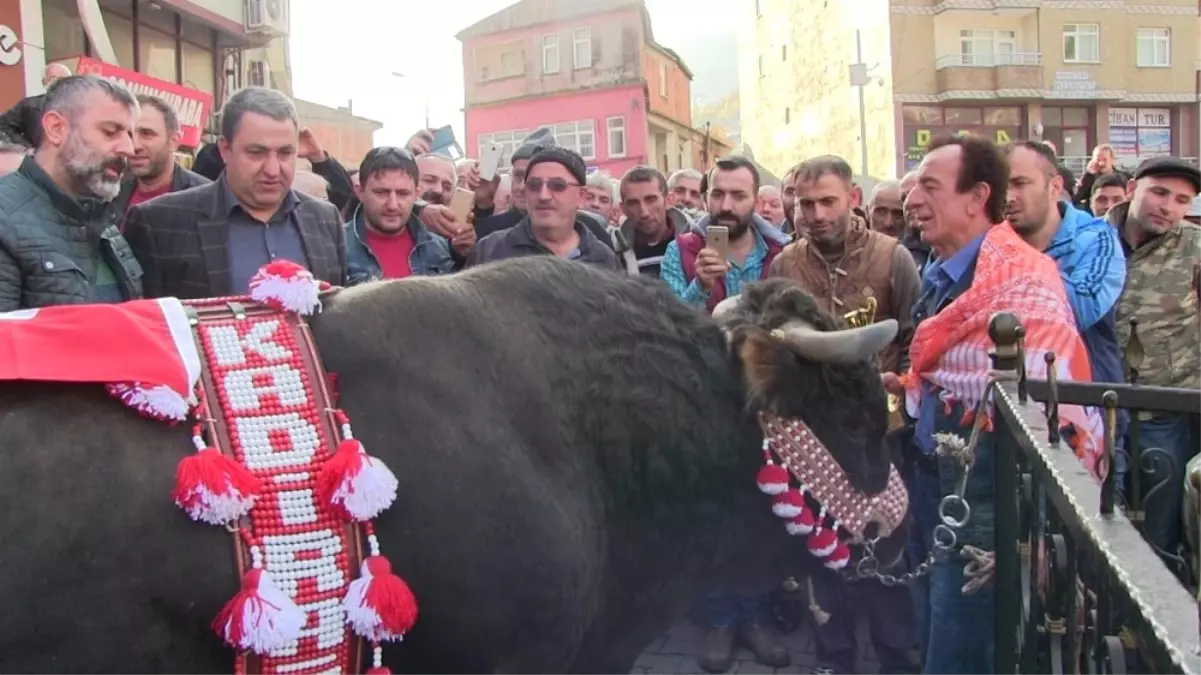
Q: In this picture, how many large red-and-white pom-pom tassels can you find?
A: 6